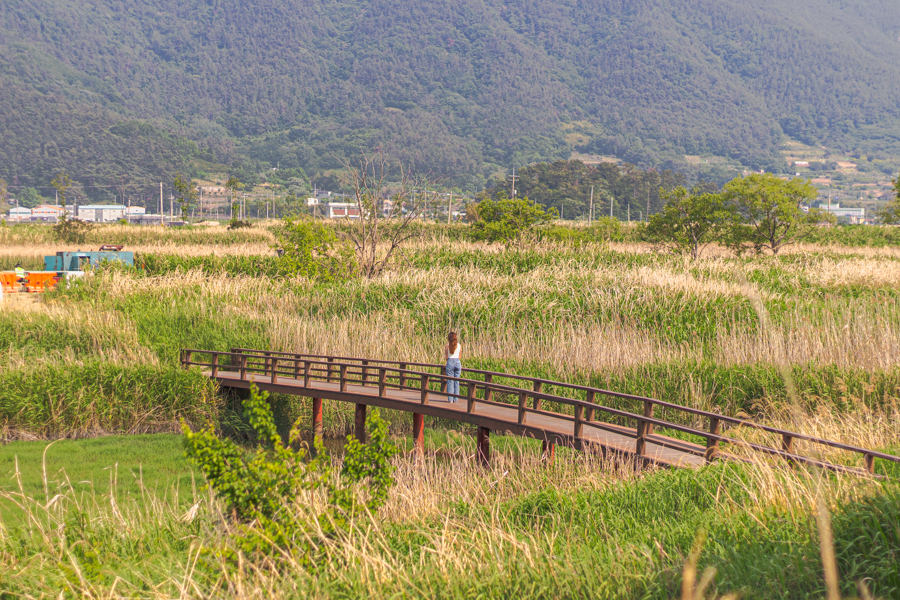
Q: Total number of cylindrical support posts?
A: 5